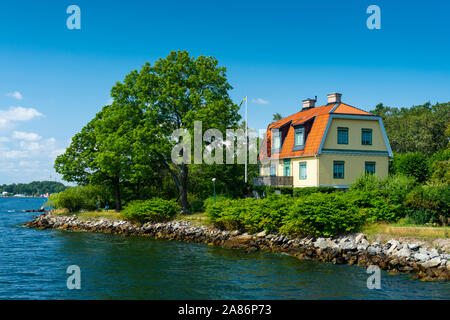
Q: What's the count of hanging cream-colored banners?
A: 0